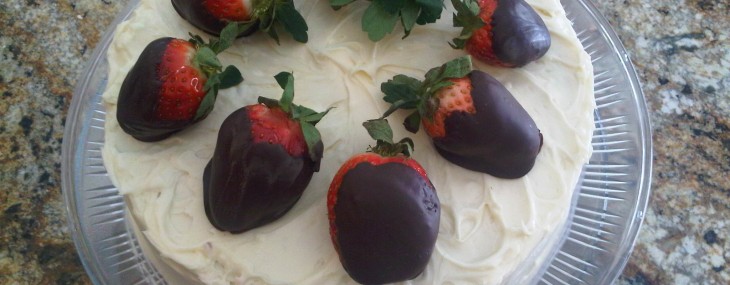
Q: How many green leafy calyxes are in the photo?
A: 7